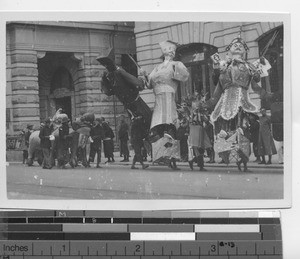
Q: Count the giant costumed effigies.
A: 3